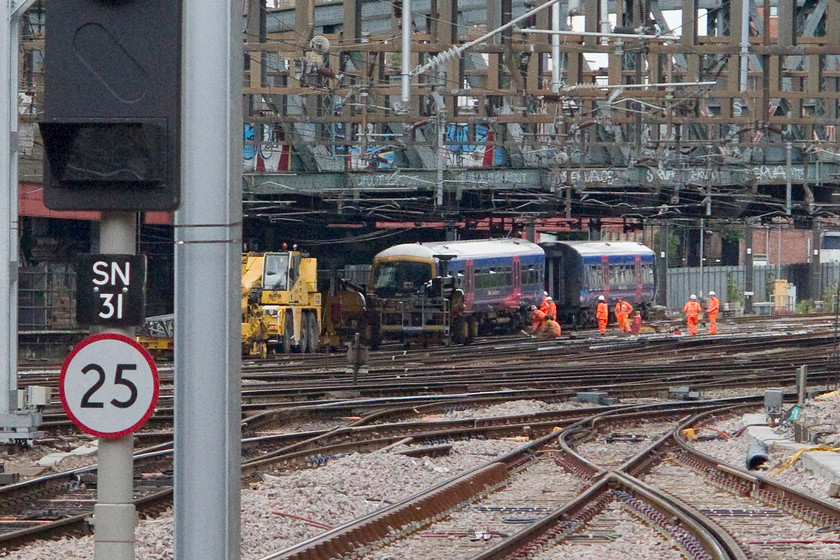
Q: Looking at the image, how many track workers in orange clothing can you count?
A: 8